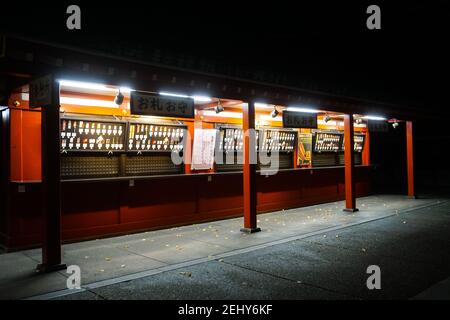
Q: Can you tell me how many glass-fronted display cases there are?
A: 6